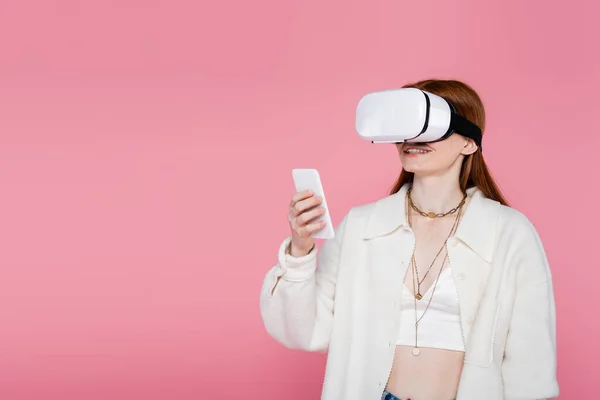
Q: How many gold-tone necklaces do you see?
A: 3